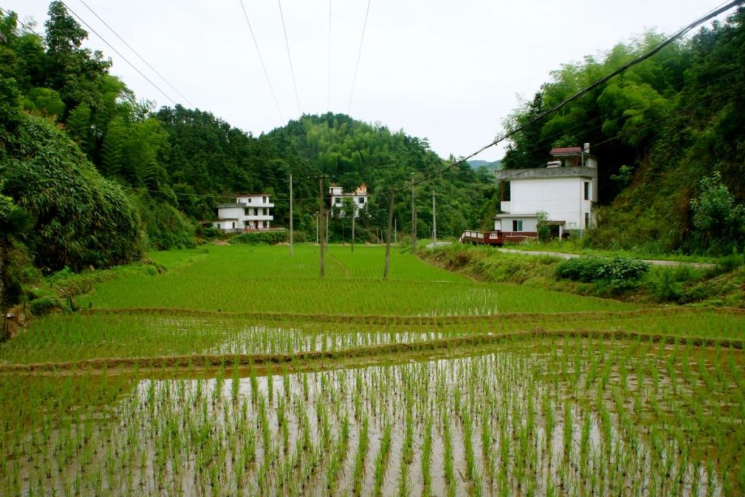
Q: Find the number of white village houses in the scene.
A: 3